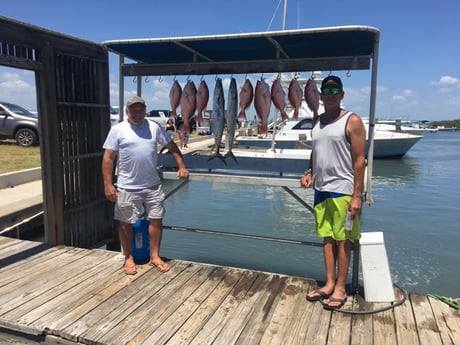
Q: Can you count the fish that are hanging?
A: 10